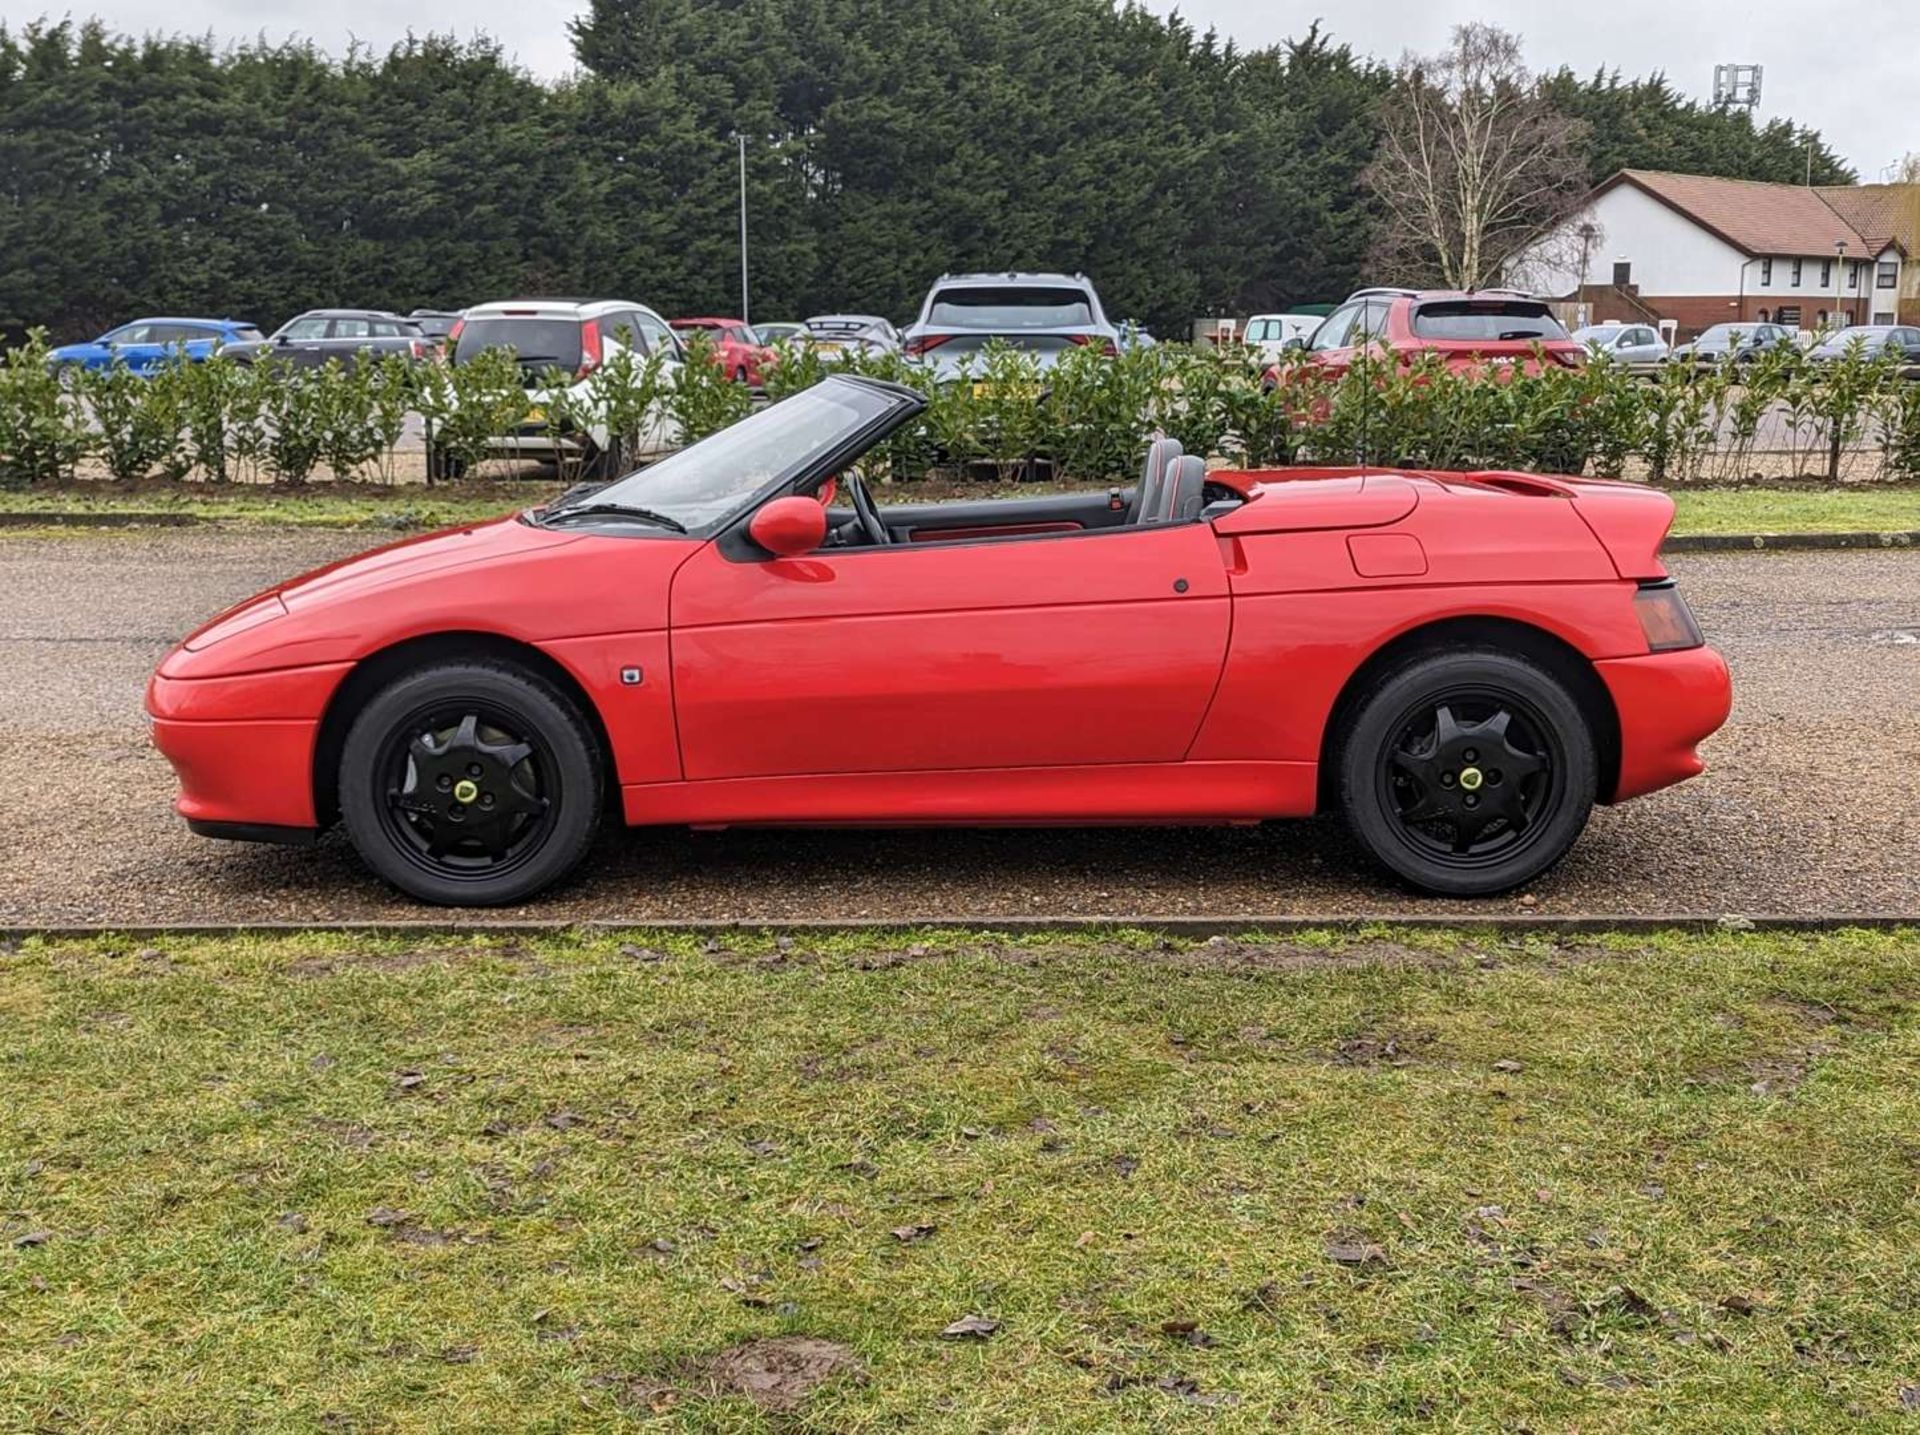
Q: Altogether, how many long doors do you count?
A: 1